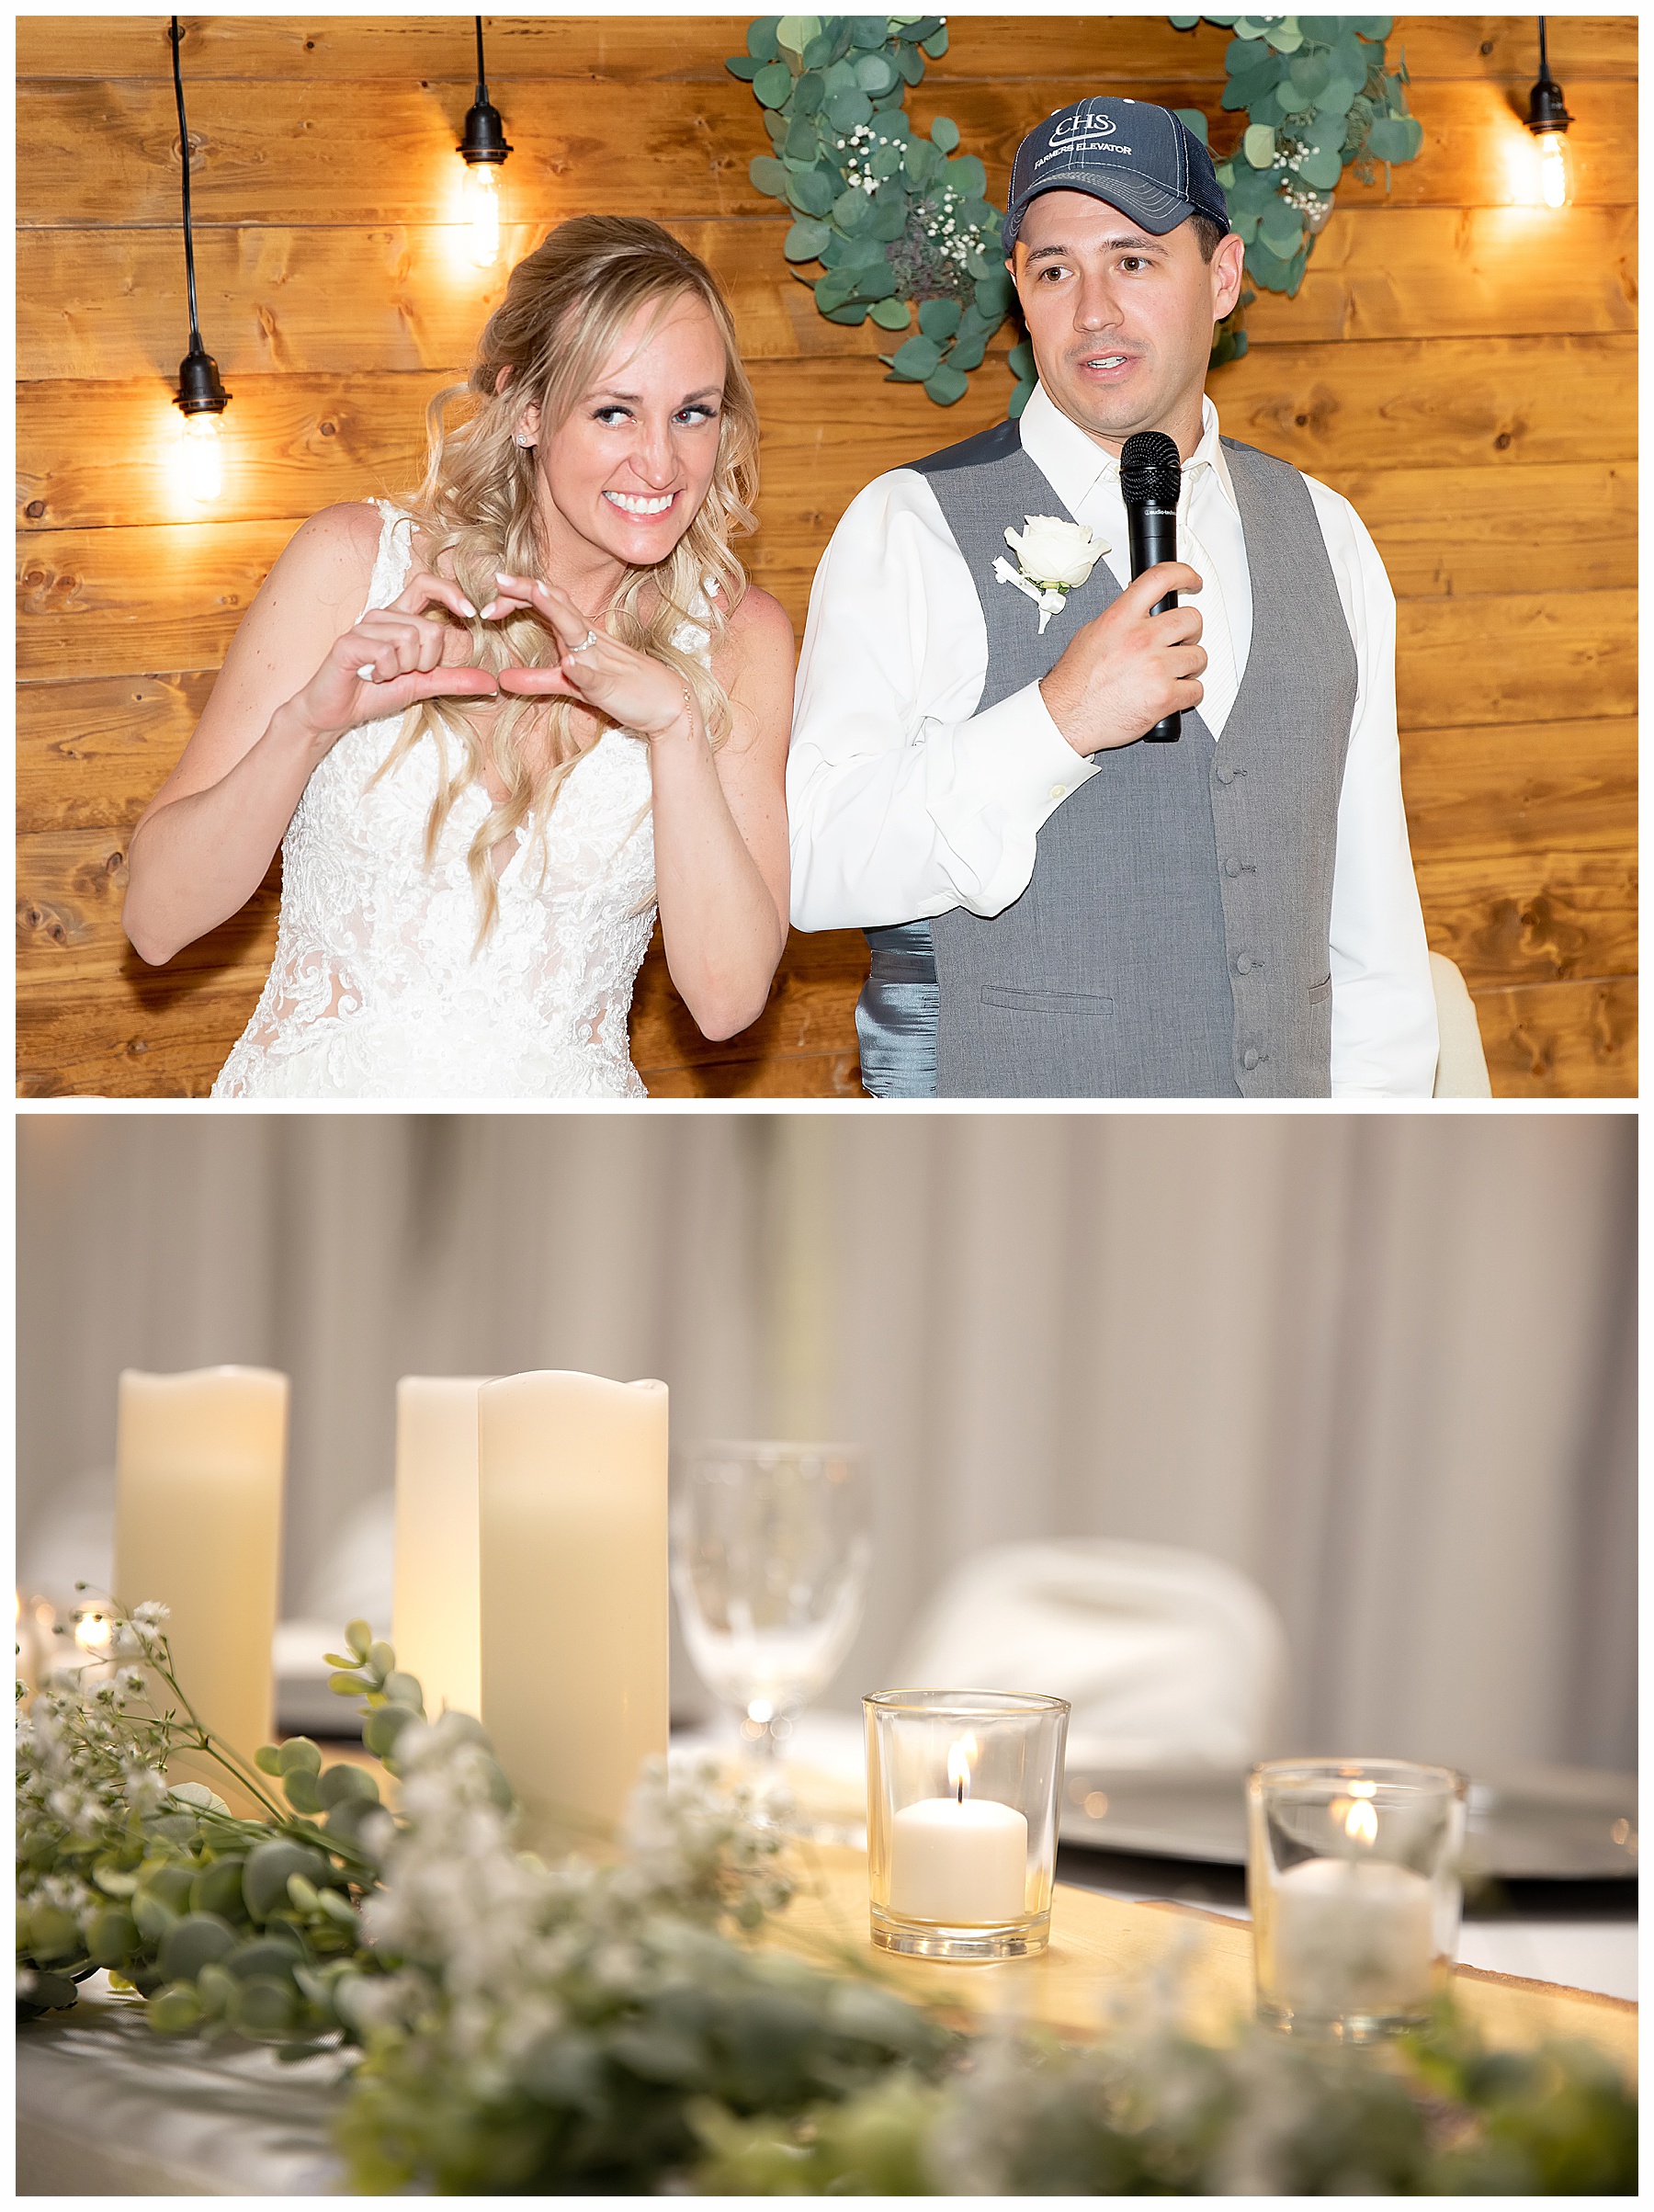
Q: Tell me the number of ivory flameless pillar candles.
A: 3